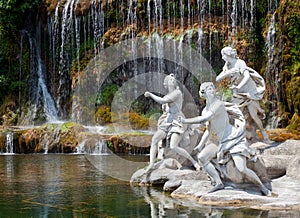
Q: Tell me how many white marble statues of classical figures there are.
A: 3